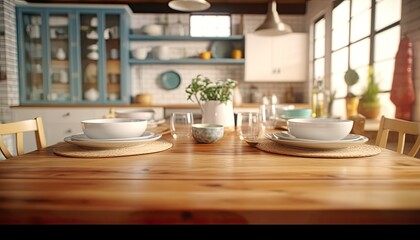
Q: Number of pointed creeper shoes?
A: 0